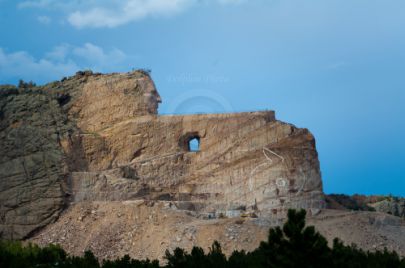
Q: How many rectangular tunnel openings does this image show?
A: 1